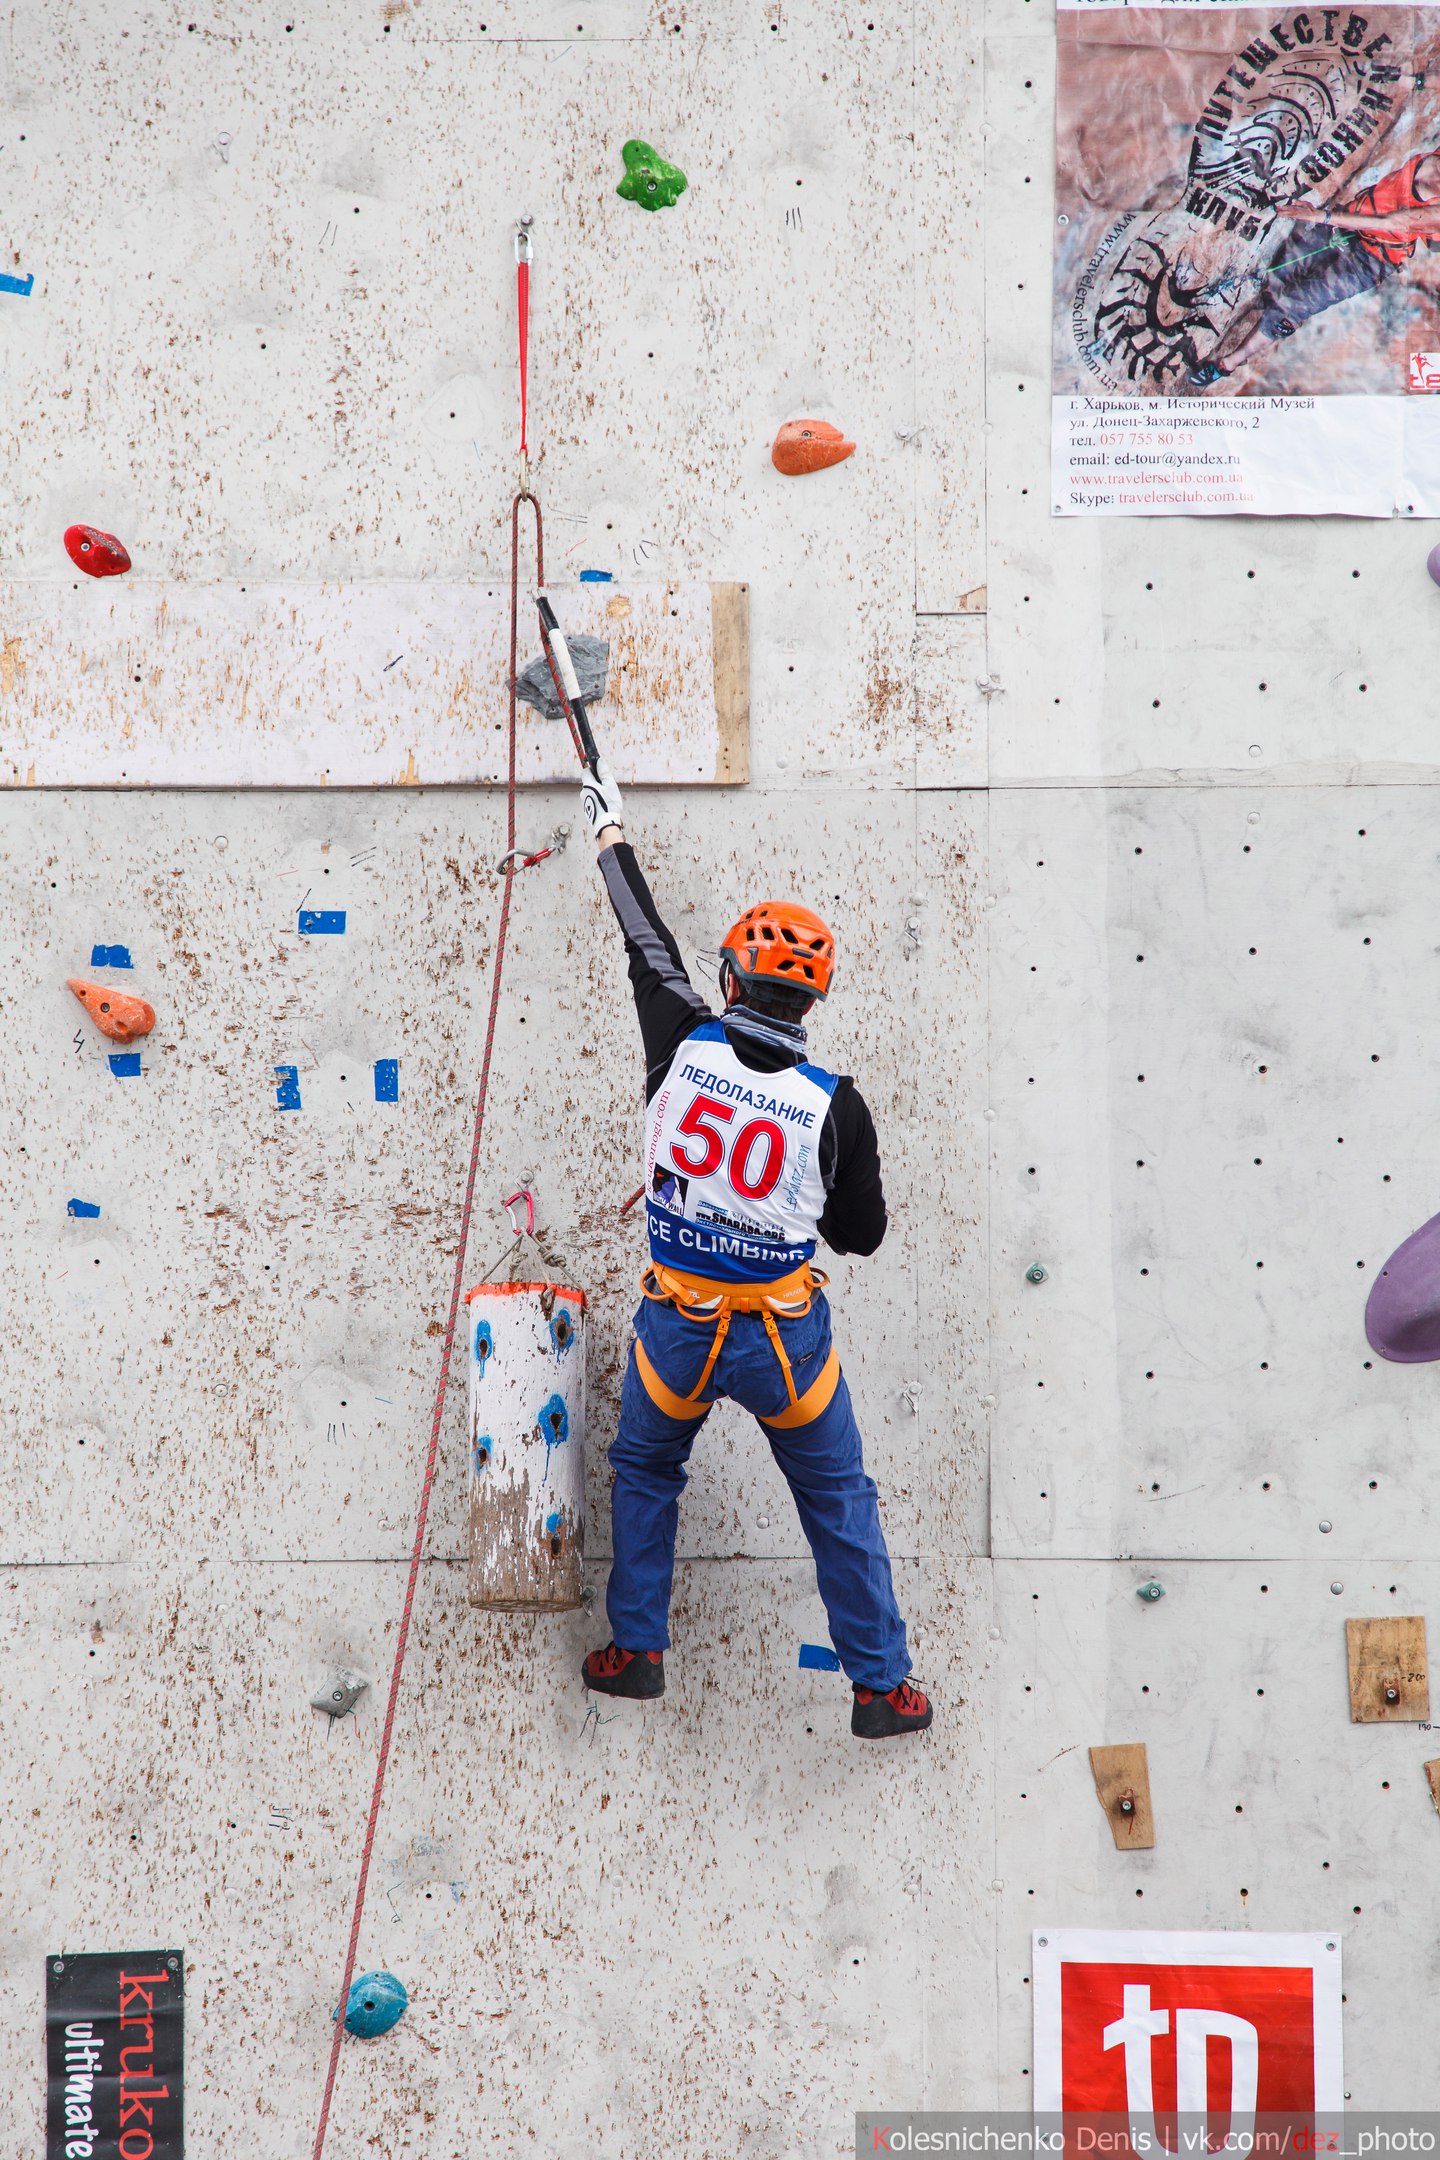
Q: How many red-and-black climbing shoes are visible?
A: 2